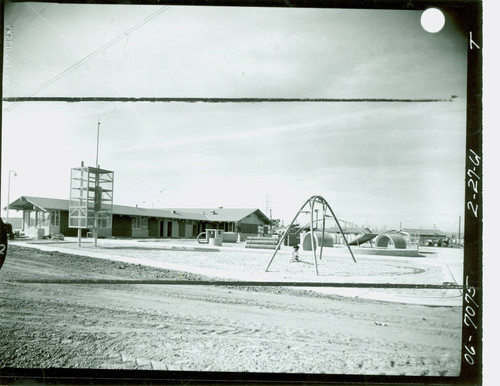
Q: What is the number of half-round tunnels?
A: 2